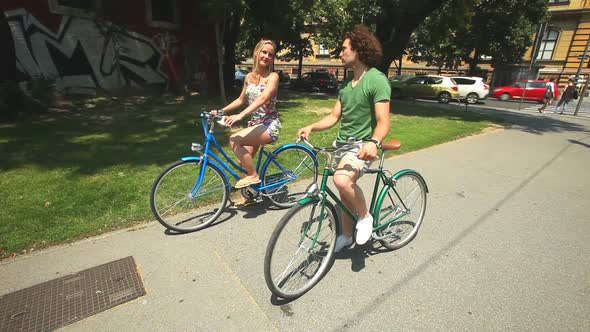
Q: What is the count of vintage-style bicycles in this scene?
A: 2